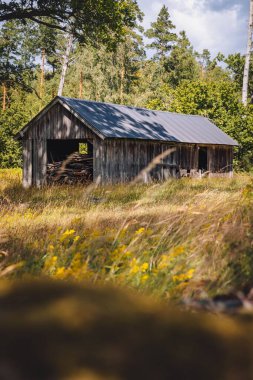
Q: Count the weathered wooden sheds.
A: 1